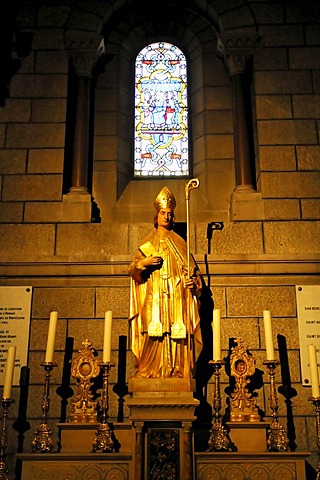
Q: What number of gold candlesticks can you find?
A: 6